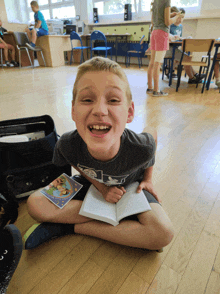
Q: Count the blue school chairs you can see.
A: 2